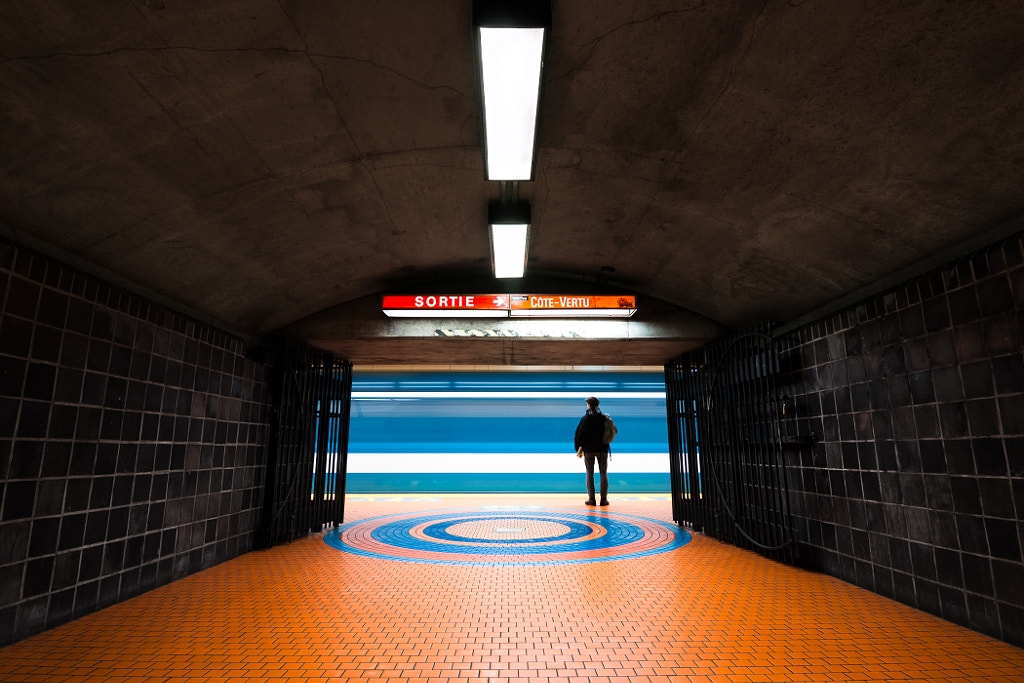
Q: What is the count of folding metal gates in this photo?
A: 2